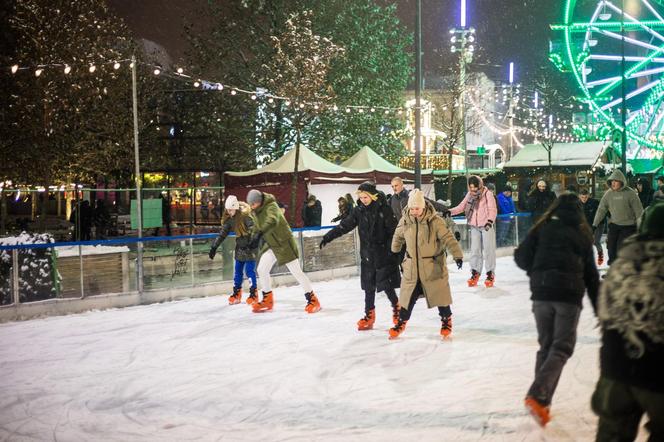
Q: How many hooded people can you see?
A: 2